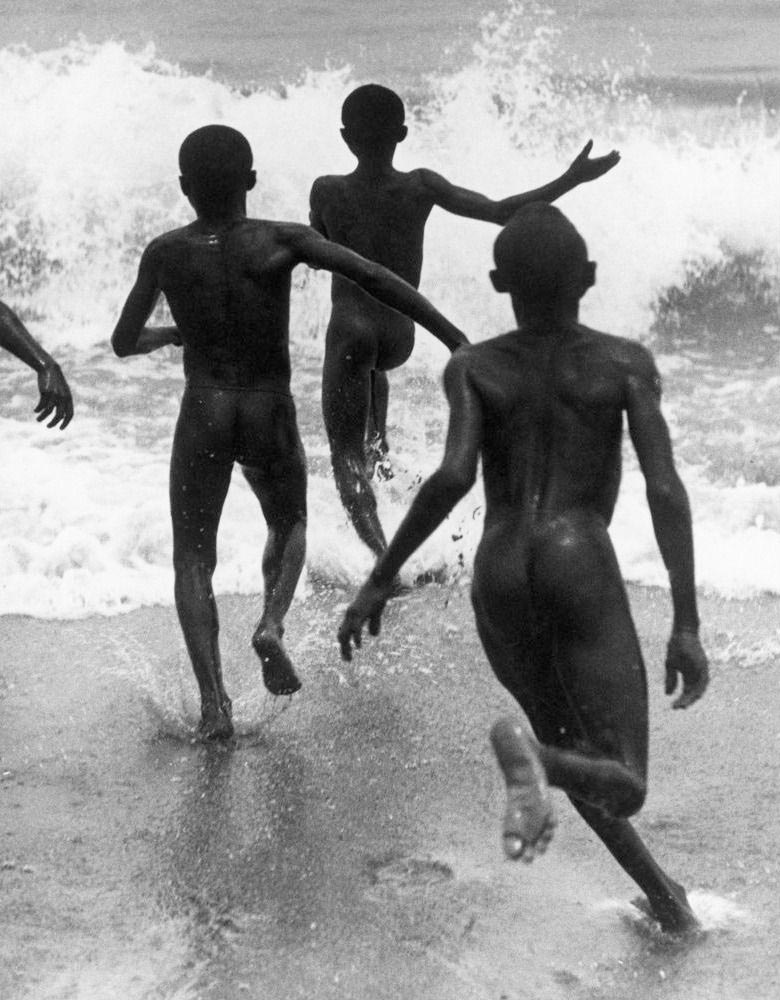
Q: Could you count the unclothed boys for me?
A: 3